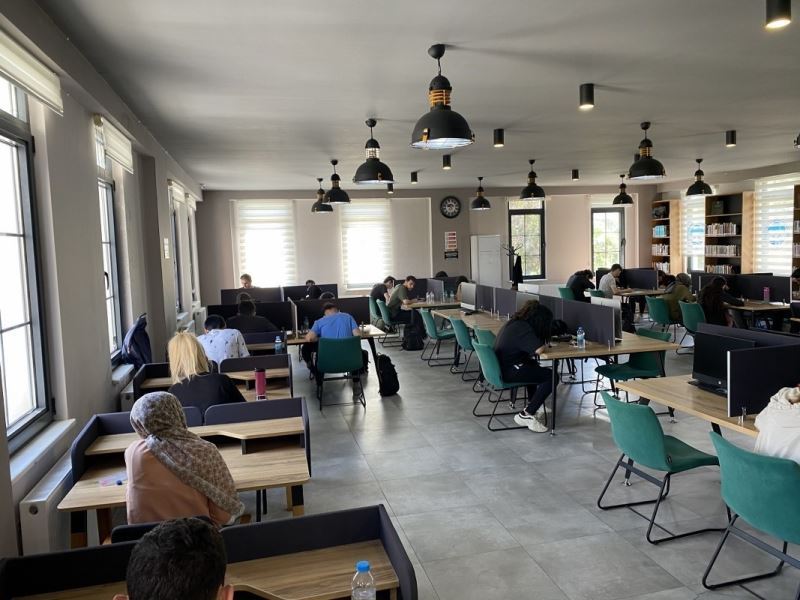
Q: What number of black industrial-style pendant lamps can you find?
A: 9